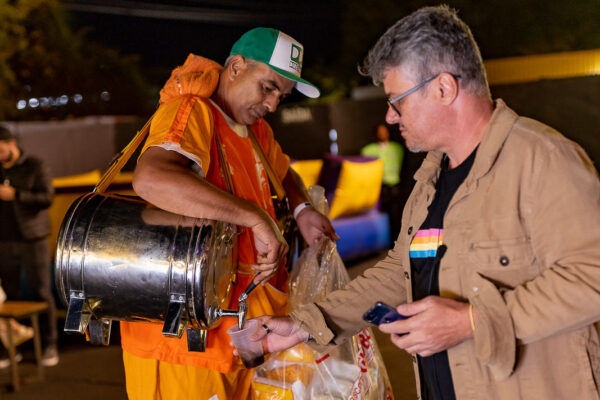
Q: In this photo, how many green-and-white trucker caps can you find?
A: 1